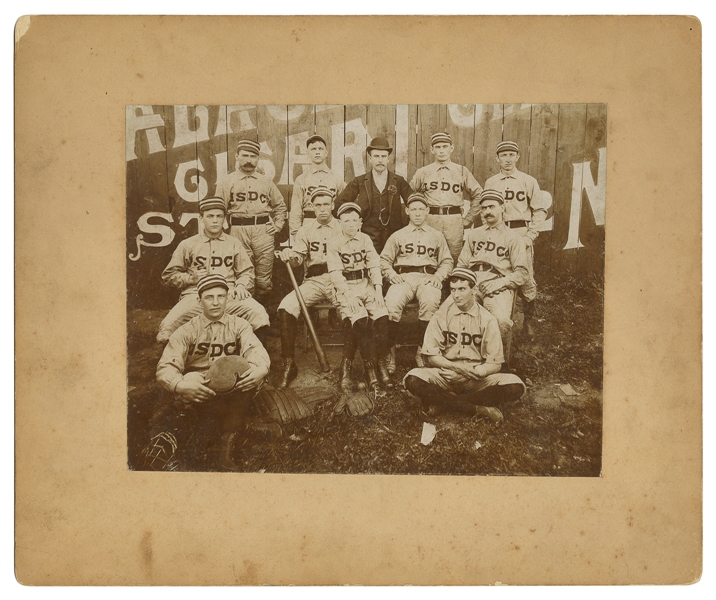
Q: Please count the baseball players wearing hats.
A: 11